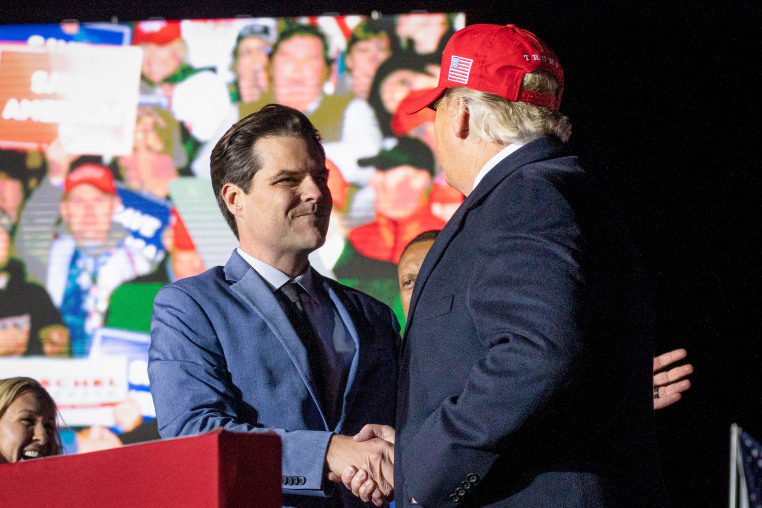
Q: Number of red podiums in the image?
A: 1